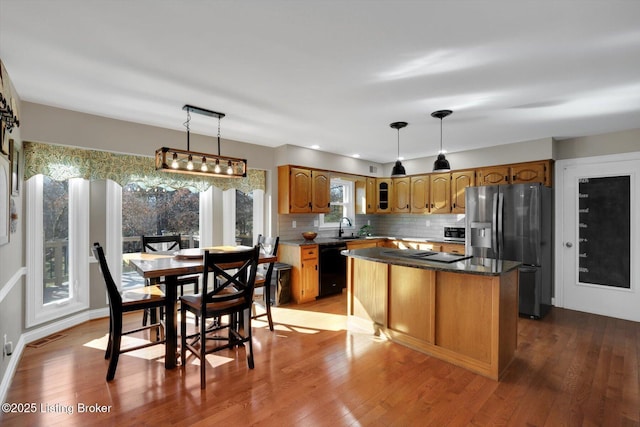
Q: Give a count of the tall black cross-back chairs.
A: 4